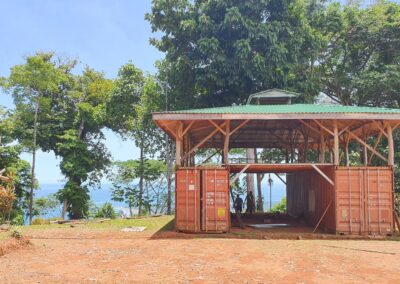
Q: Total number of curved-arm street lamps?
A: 0